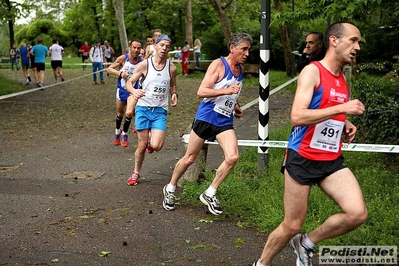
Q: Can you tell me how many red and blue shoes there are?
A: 2